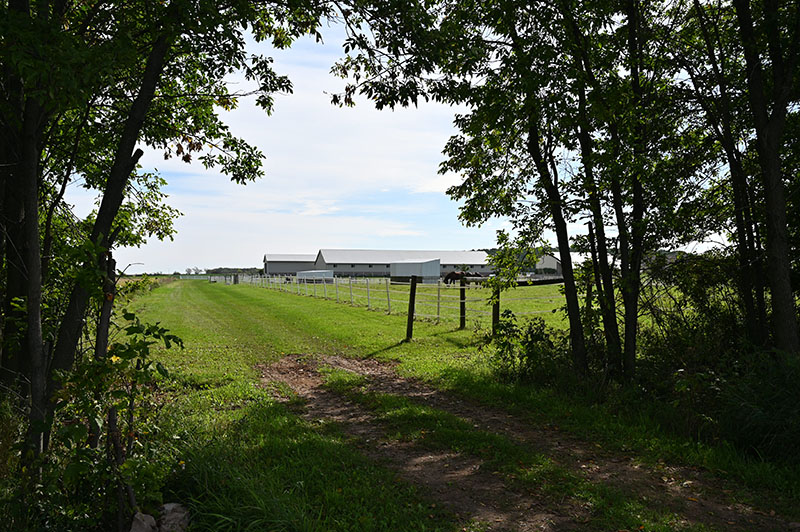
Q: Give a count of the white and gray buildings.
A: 5